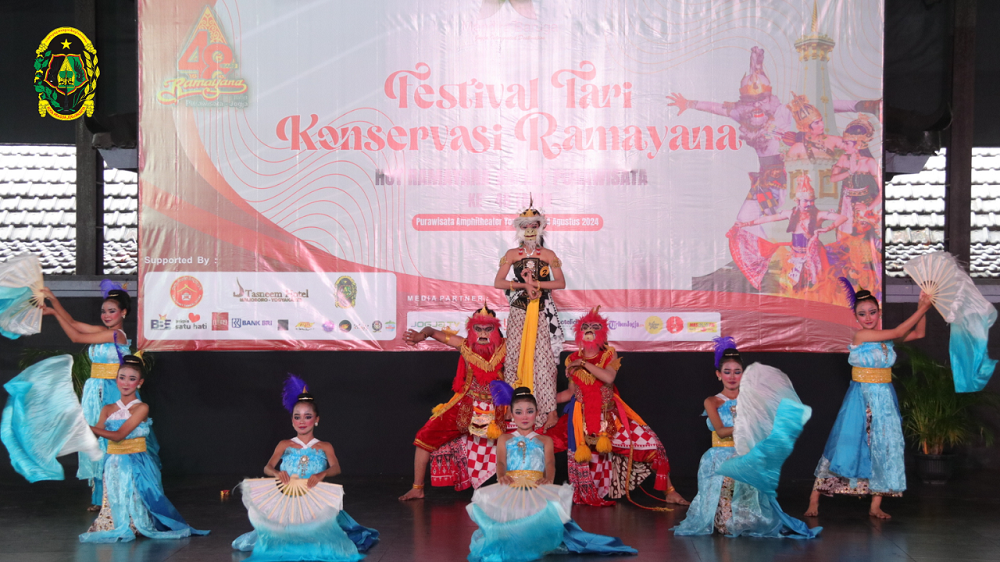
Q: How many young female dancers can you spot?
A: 6